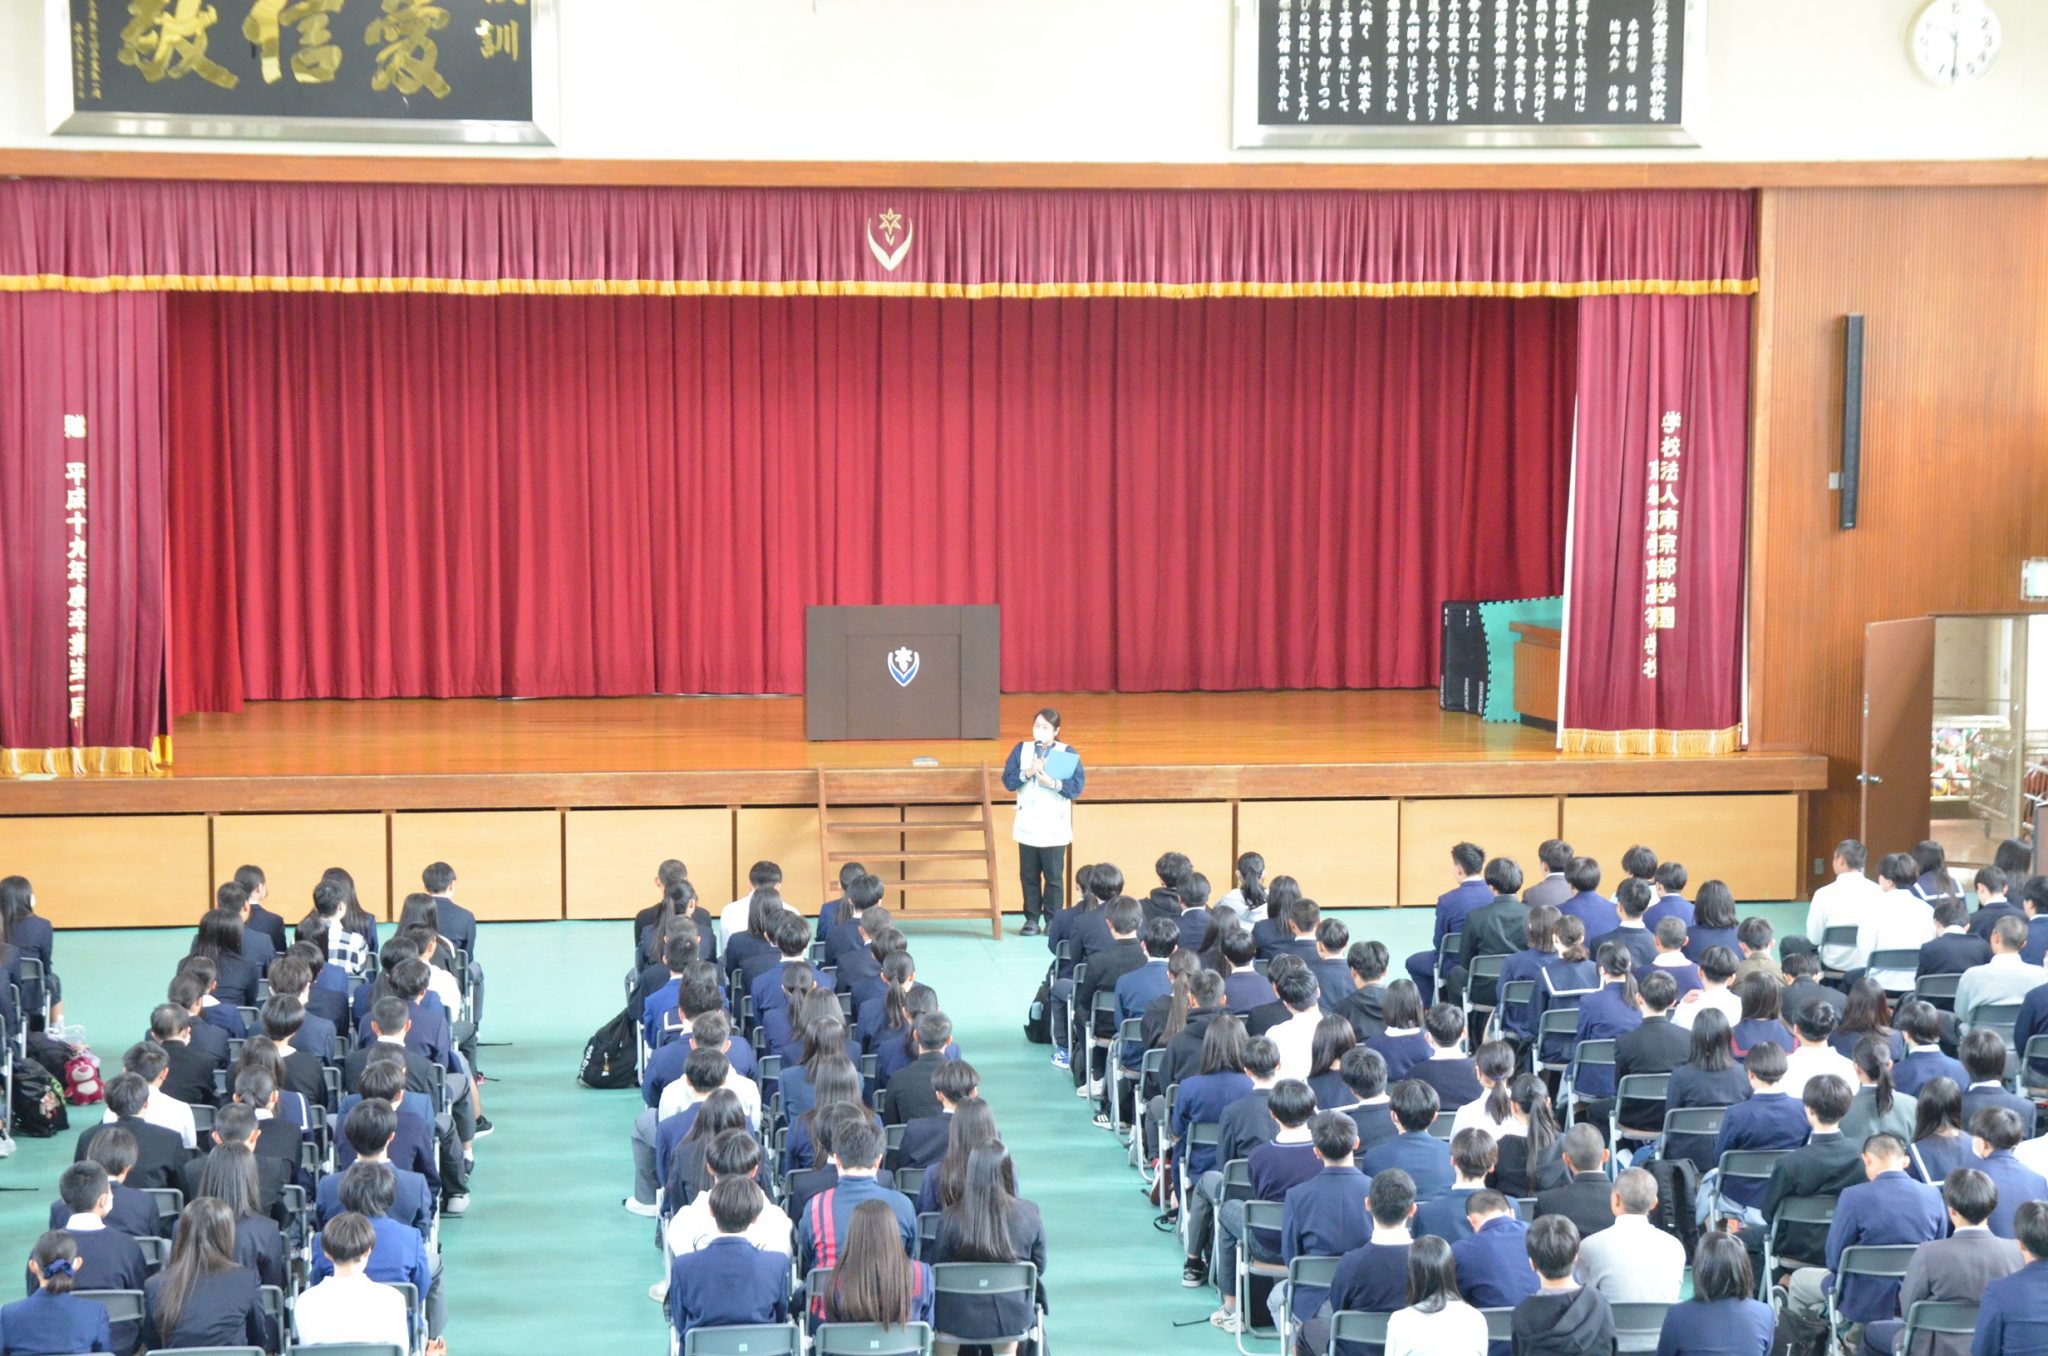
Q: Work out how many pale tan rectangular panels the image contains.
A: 10